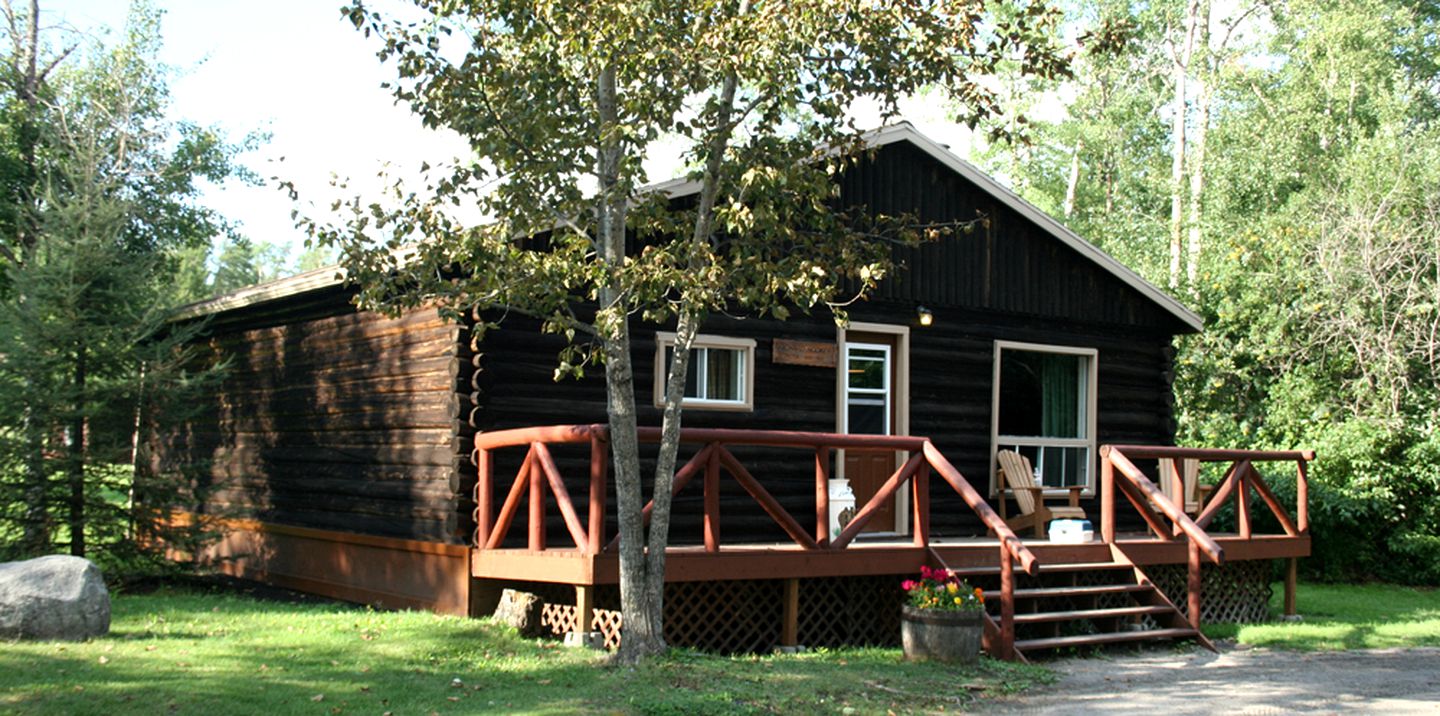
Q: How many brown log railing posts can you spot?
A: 12